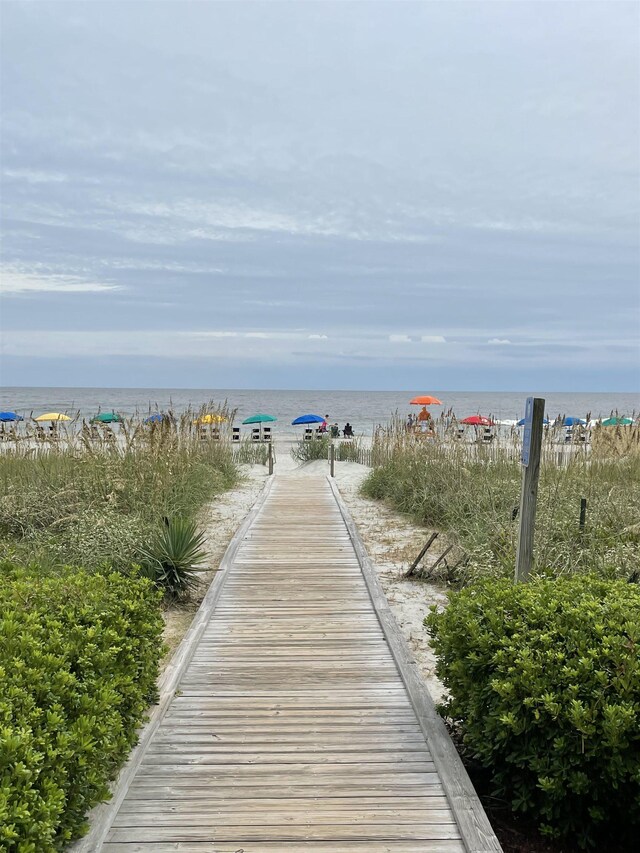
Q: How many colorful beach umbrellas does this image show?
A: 12